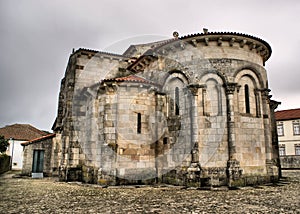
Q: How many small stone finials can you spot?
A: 2